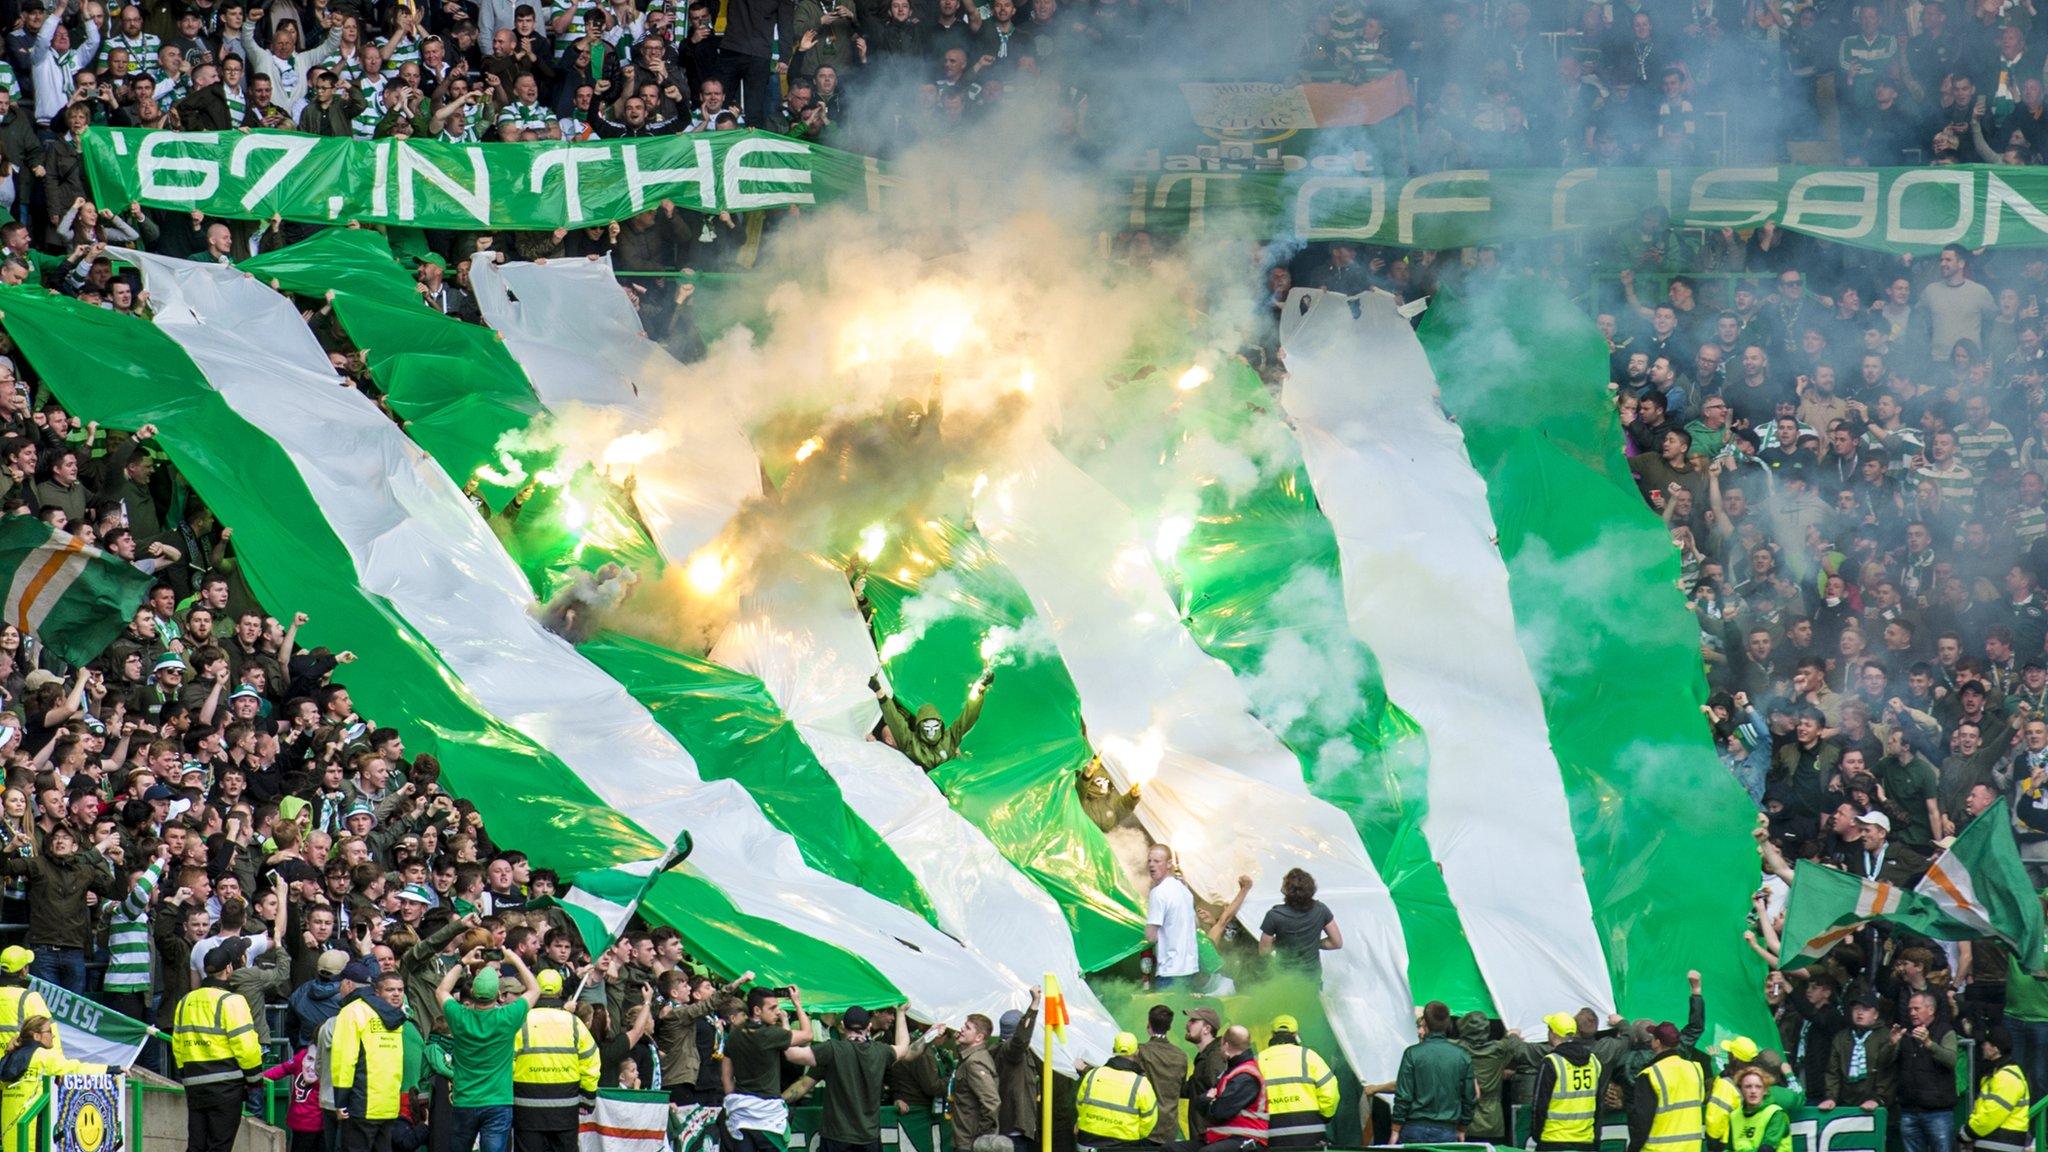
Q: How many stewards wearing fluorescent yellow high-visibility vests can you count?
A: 11